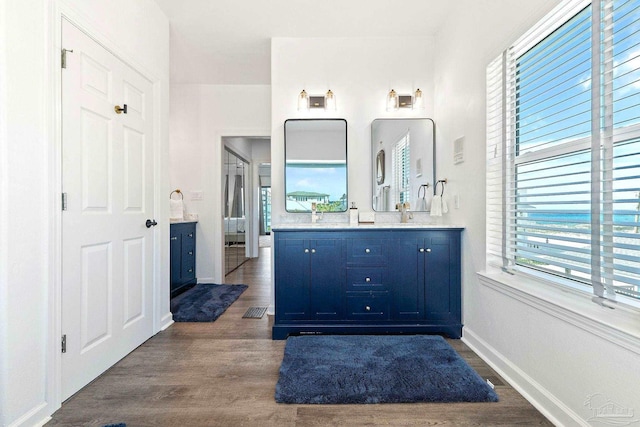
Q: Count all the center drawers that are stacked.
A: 3